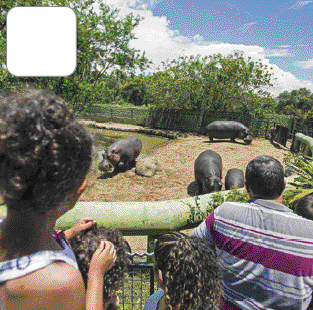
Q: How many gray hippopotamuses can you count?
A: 4